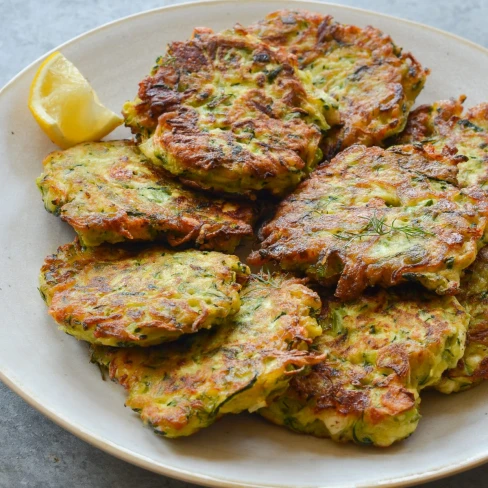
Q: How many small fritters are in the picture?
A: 9